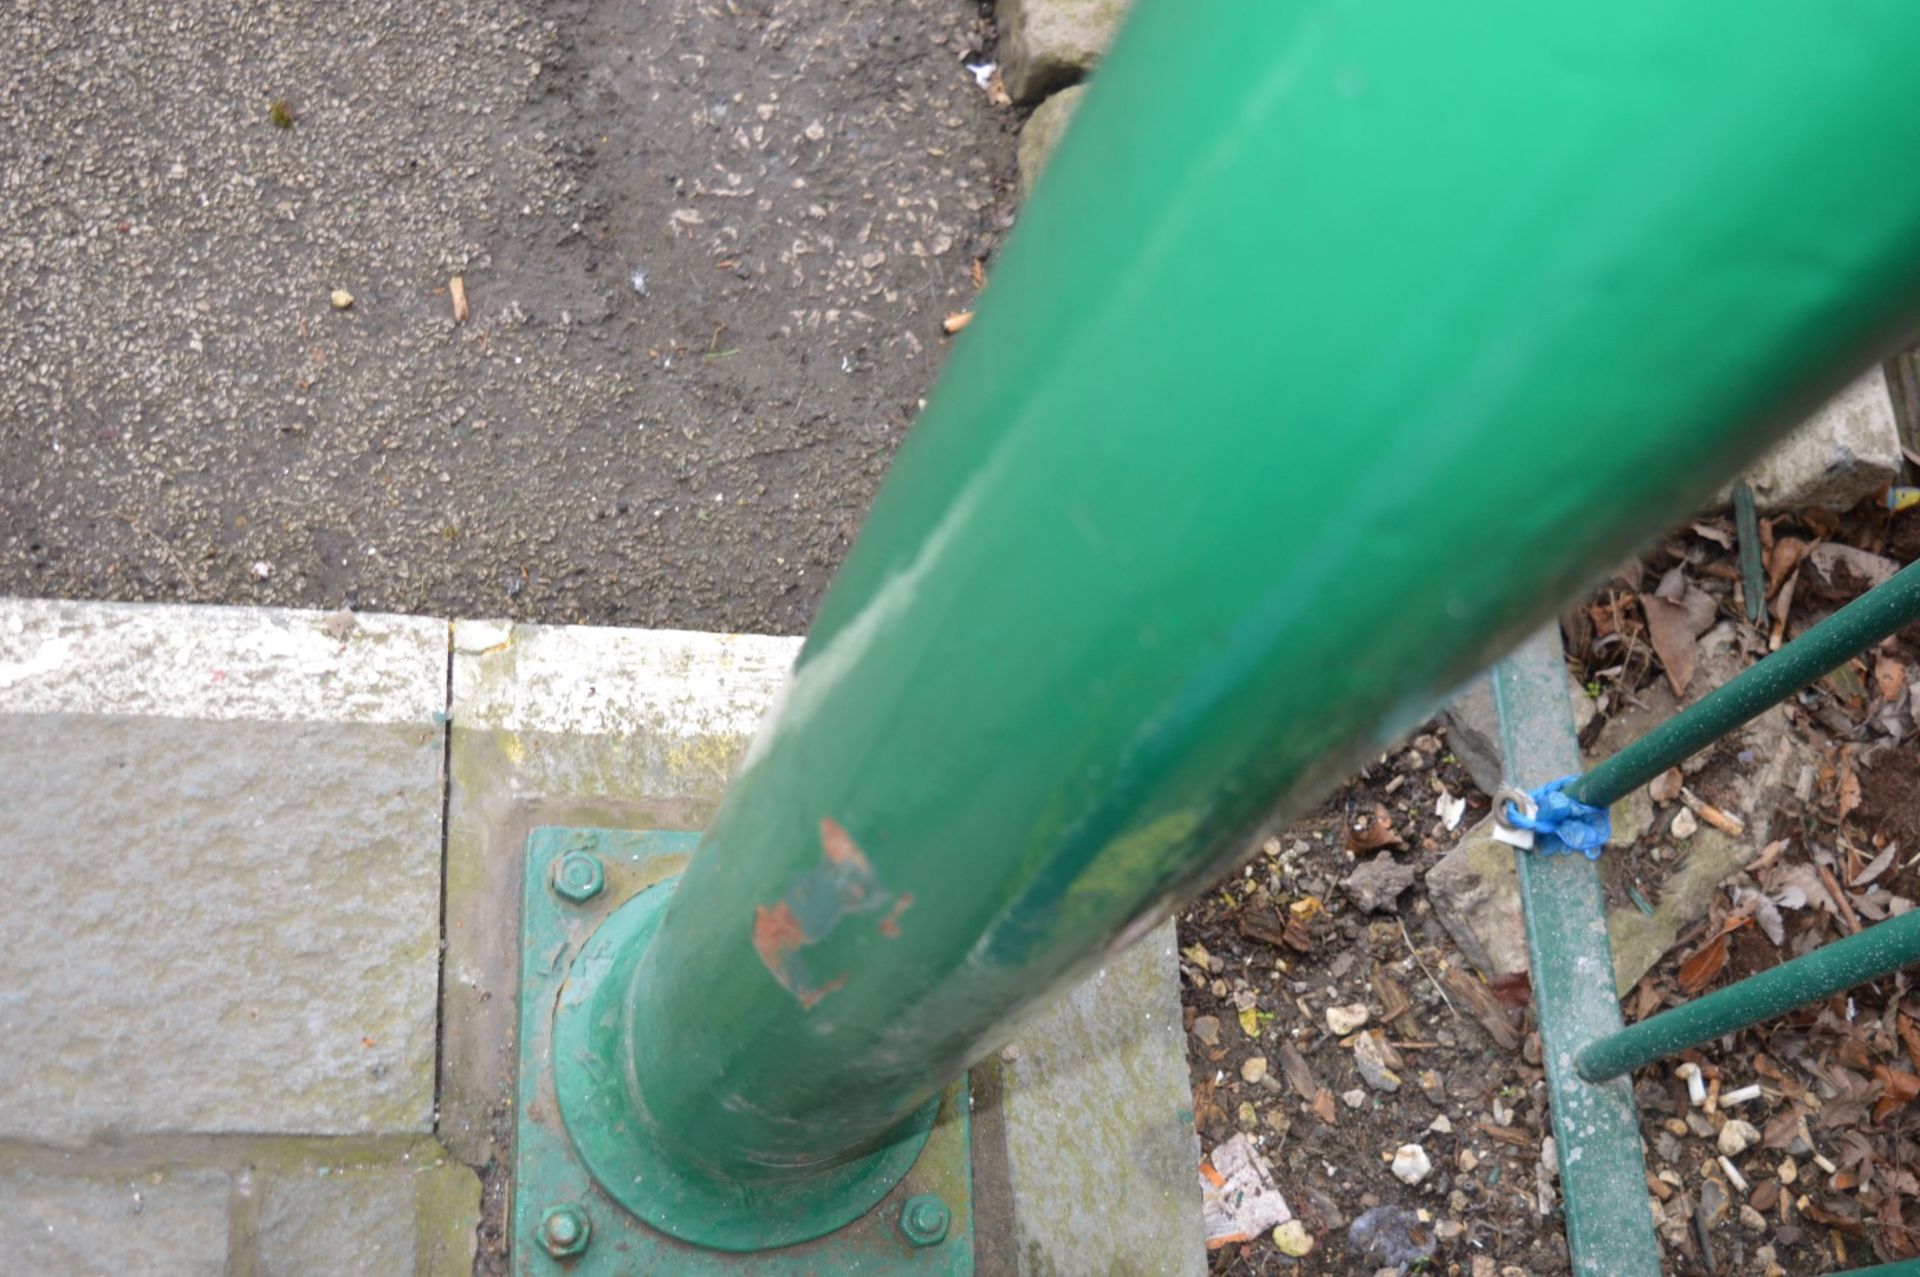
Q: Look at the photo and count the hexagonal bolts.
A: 3